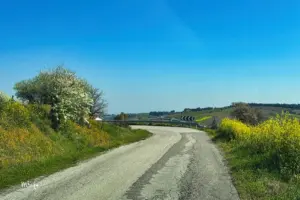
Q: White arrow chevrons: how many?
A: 4